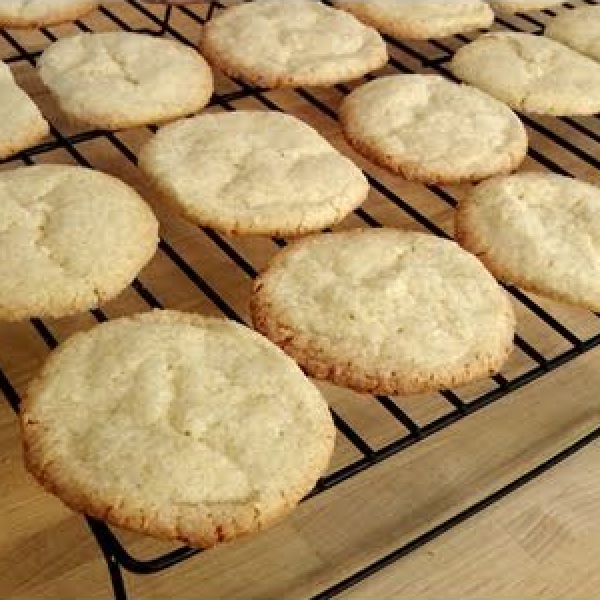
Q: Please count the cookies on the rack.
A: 14